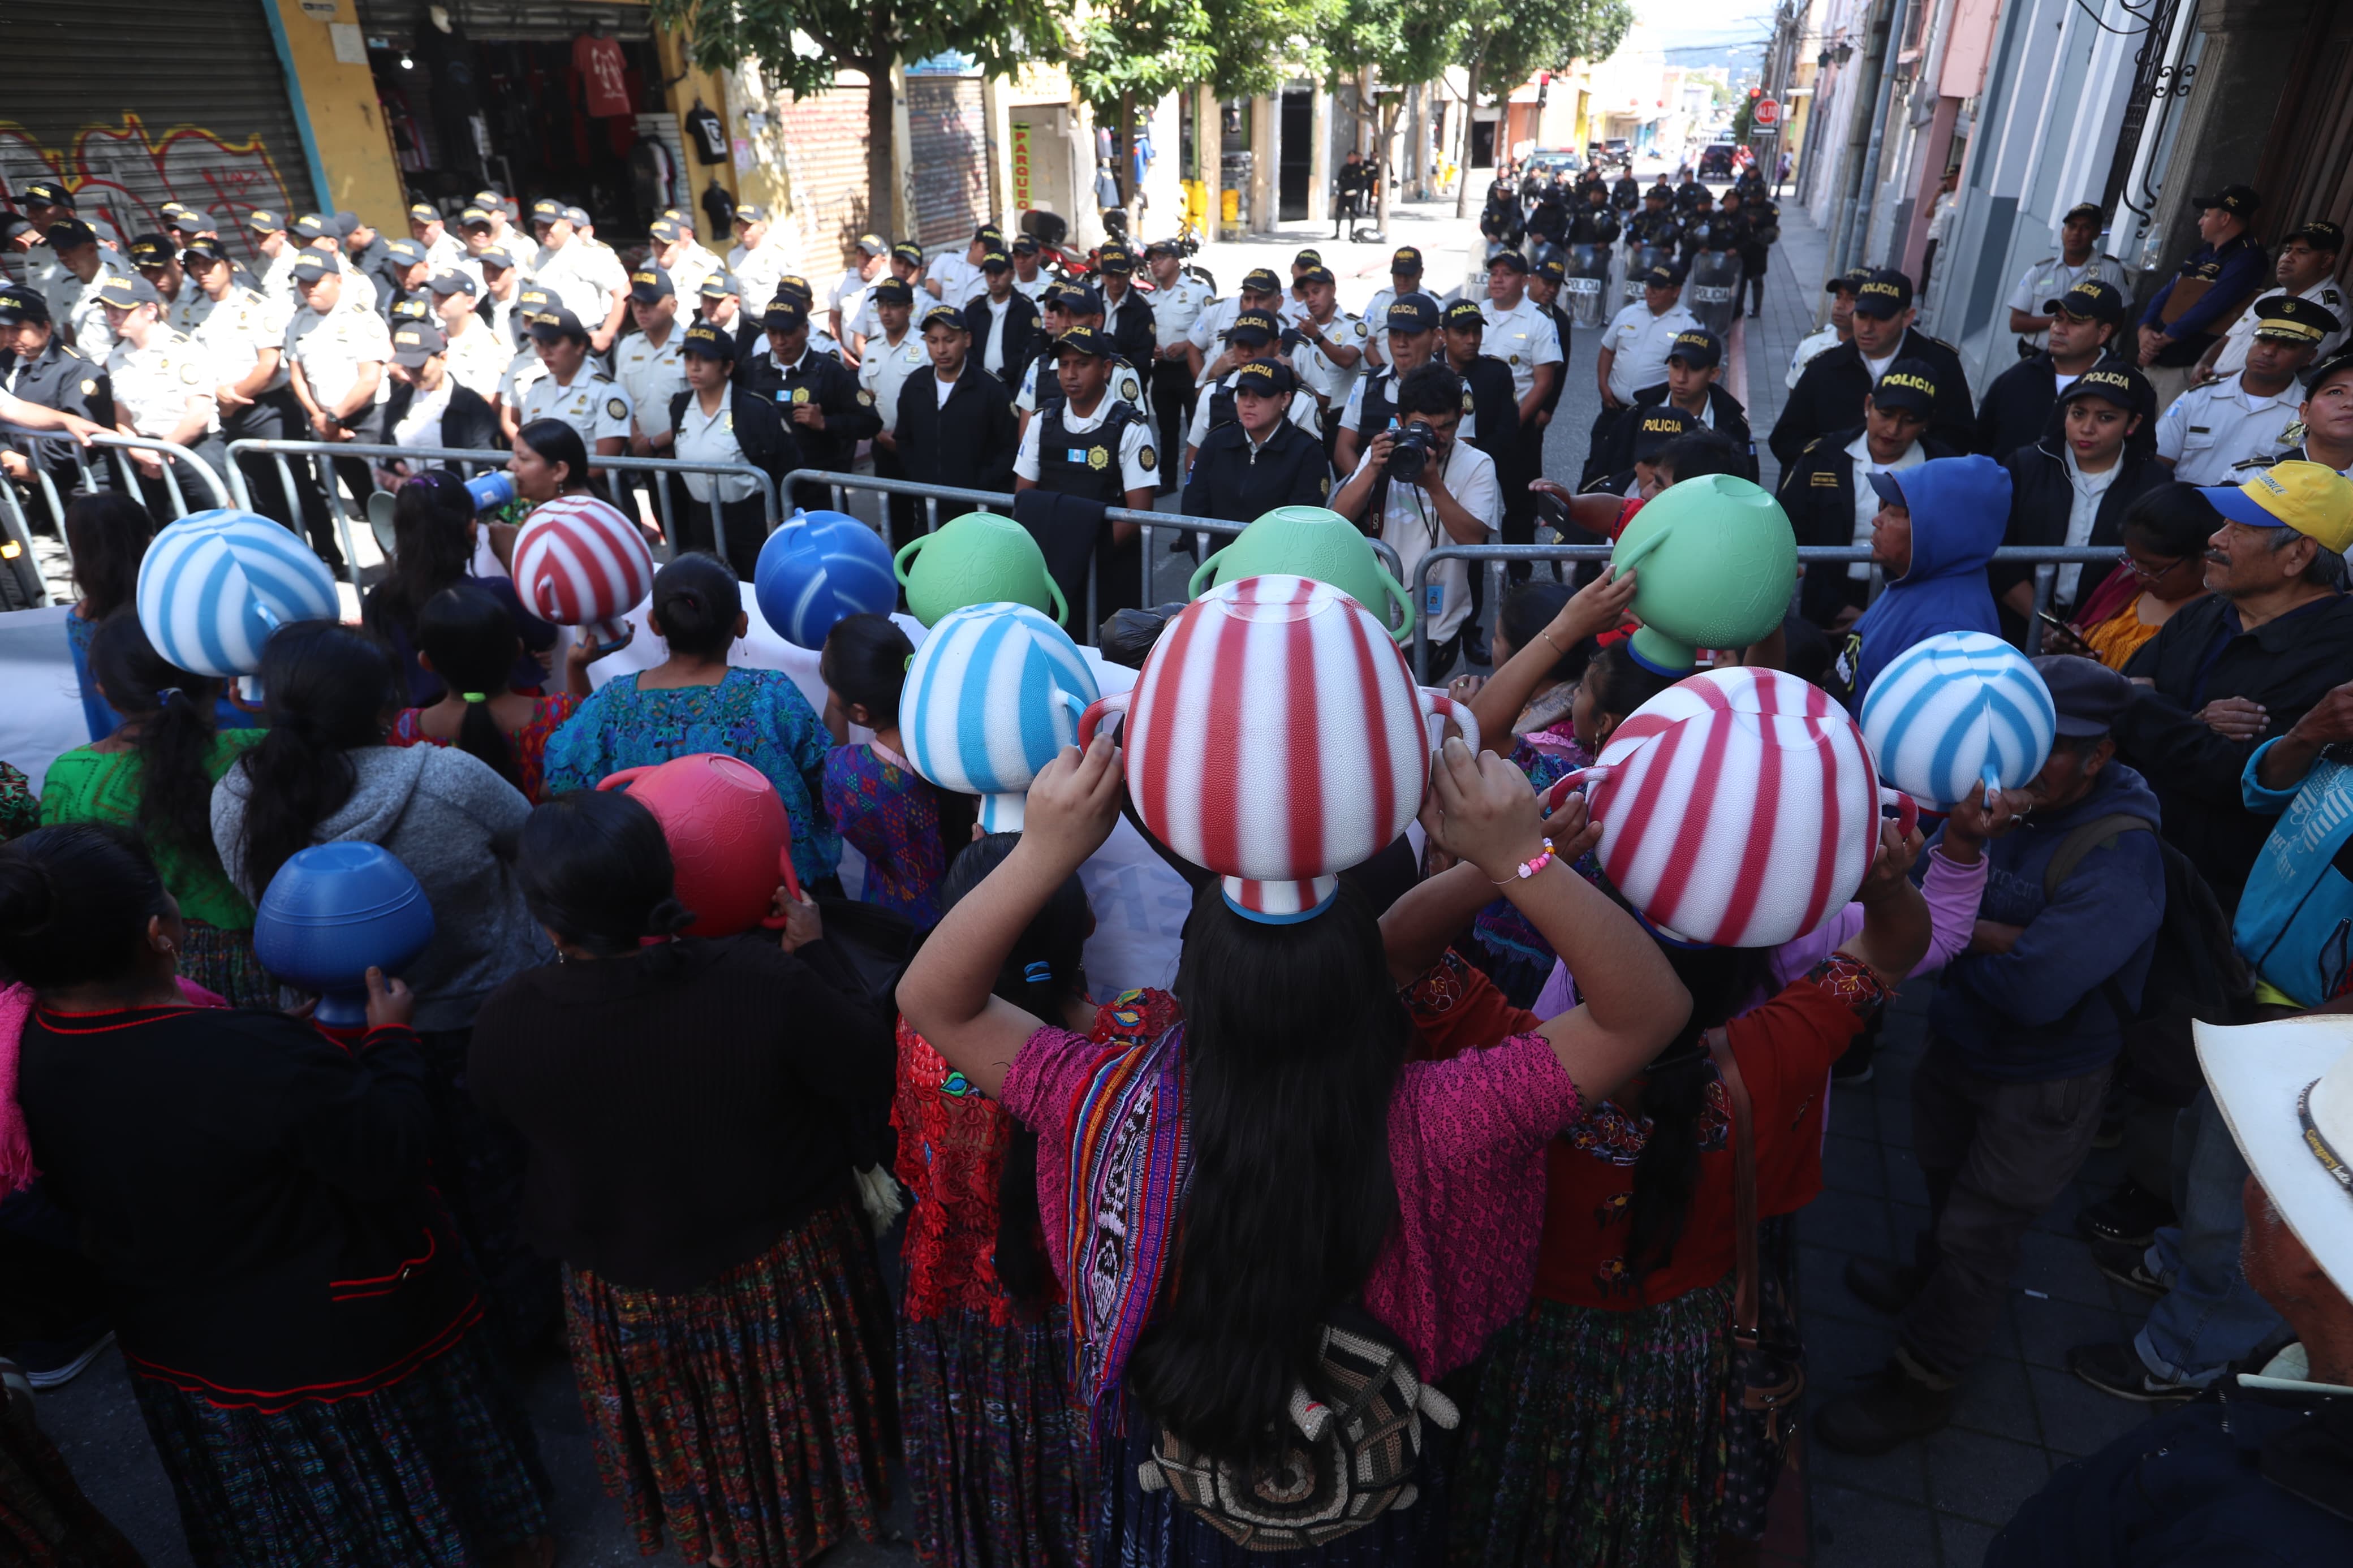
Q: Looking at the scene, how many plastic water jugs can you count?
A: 12